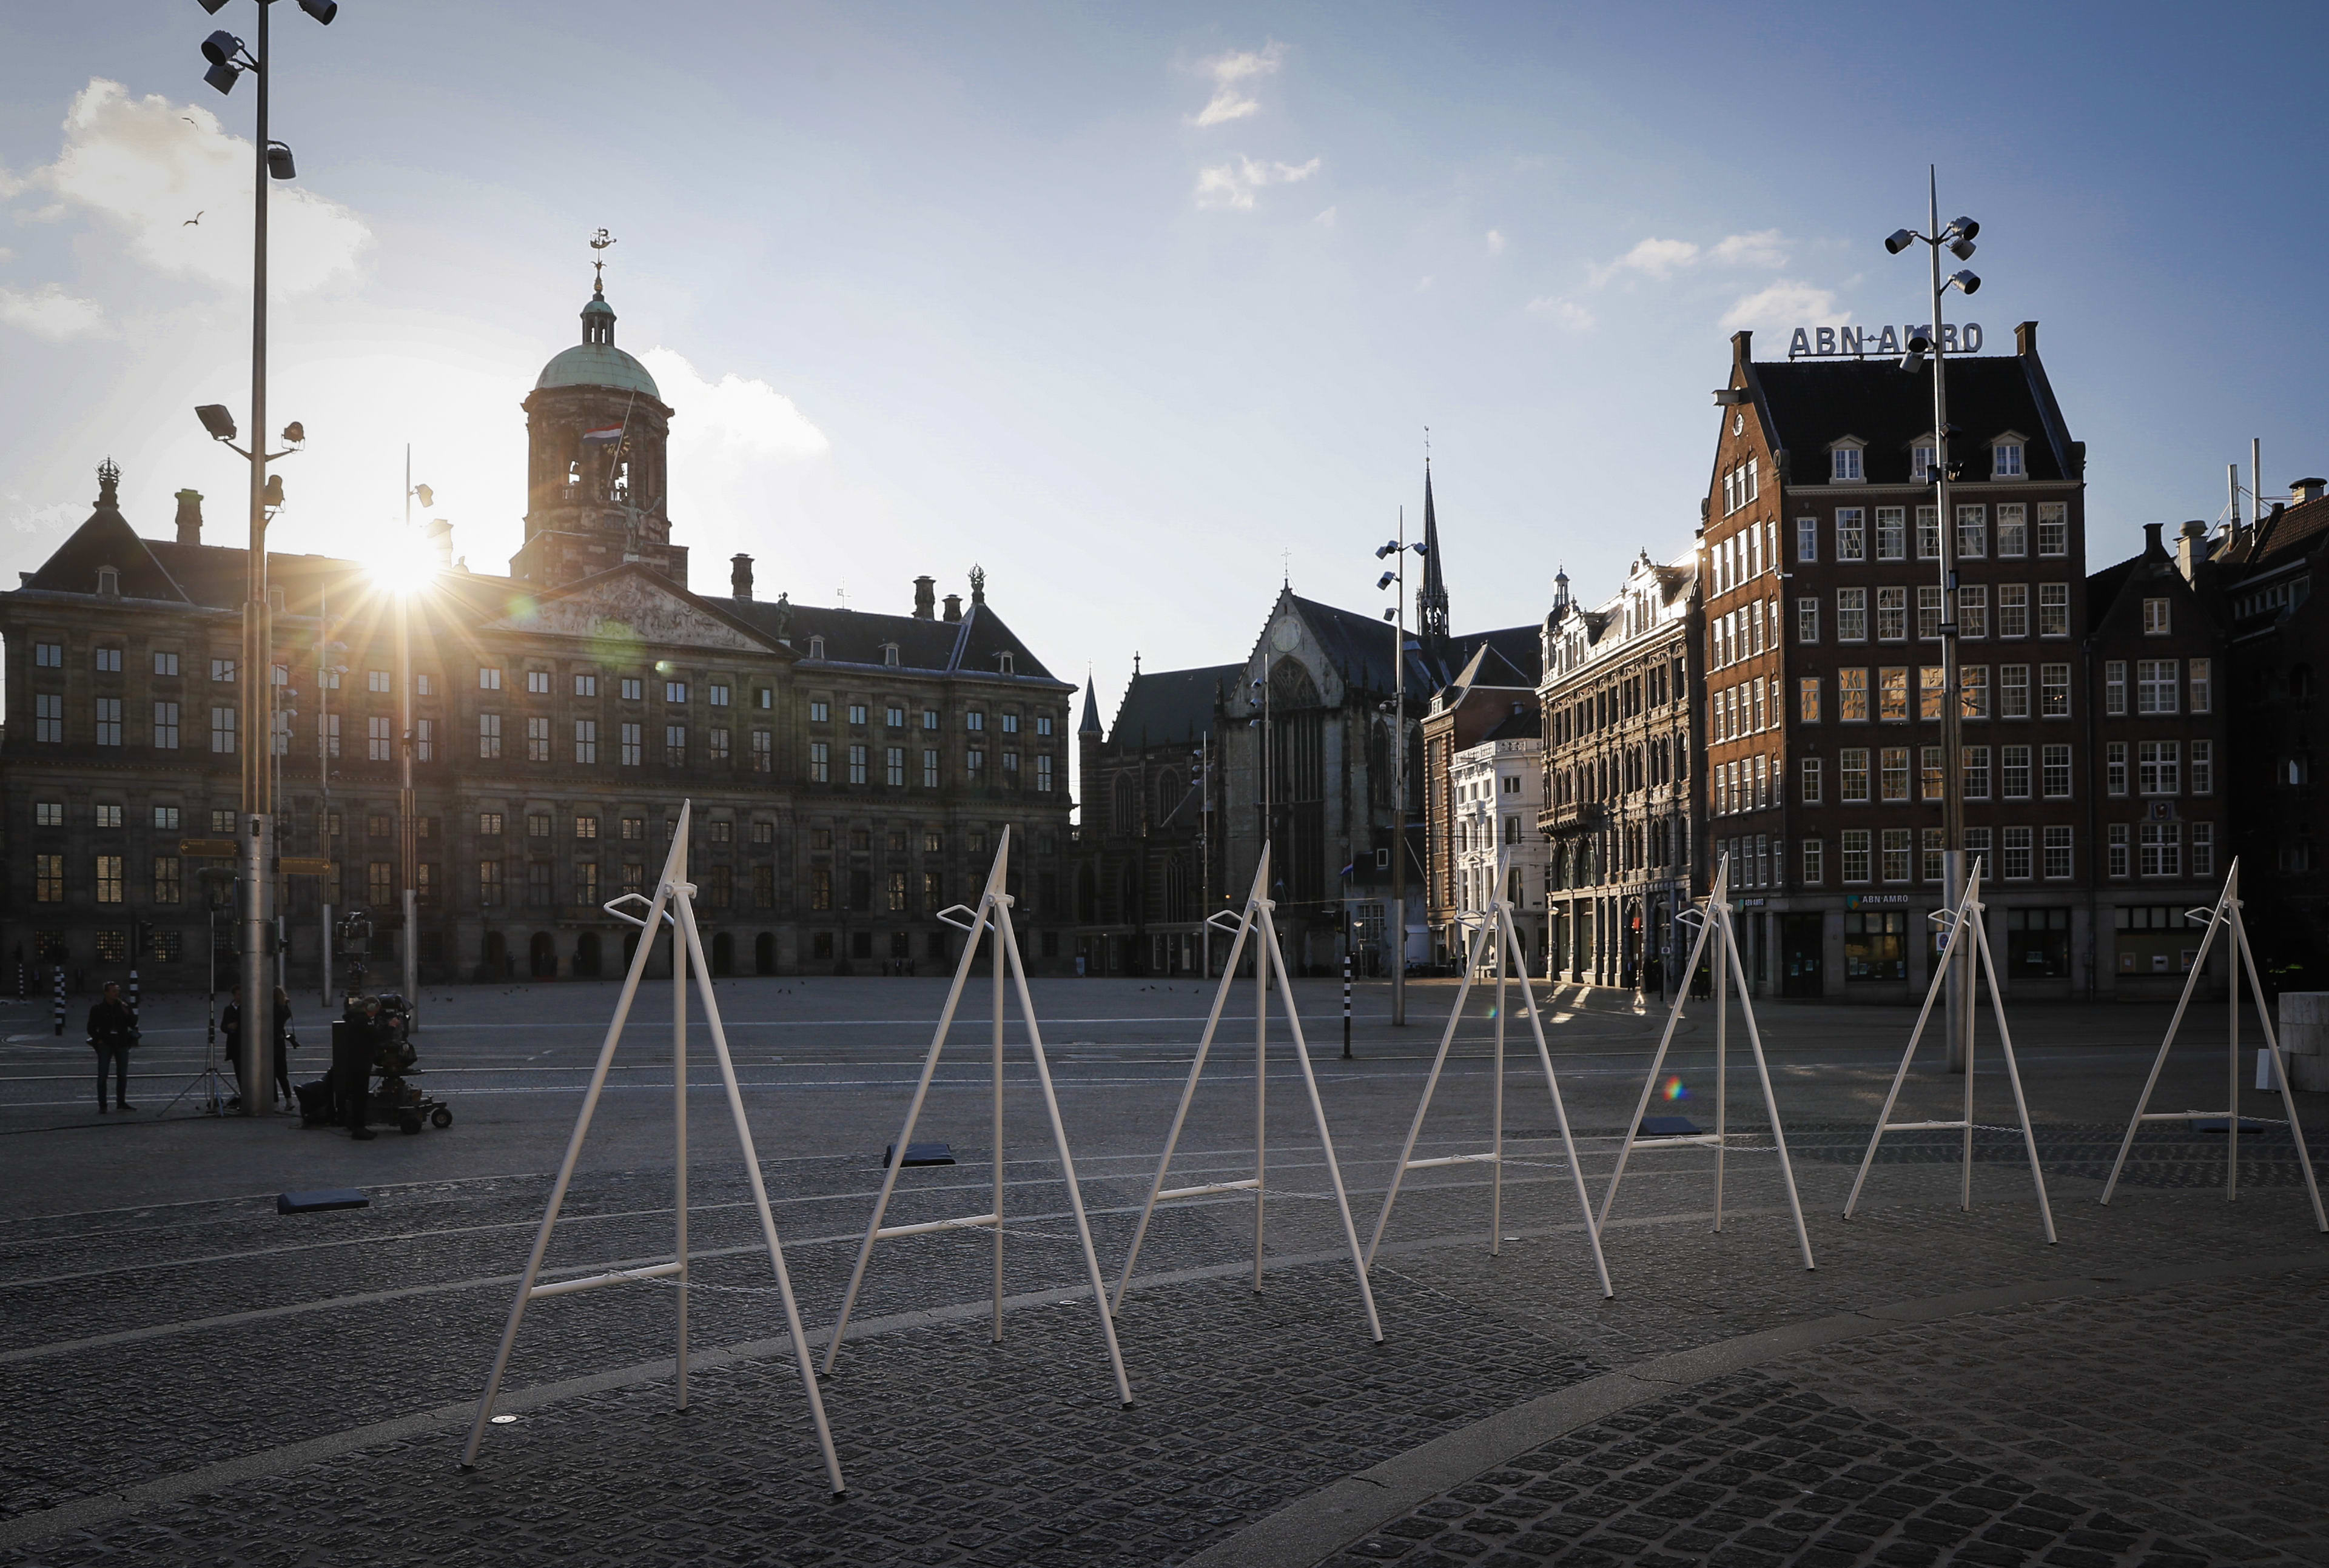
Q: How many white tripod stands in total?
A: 7